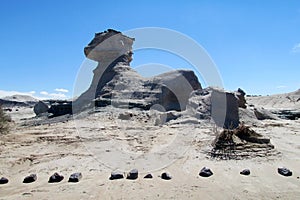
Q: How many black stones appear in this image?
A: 11